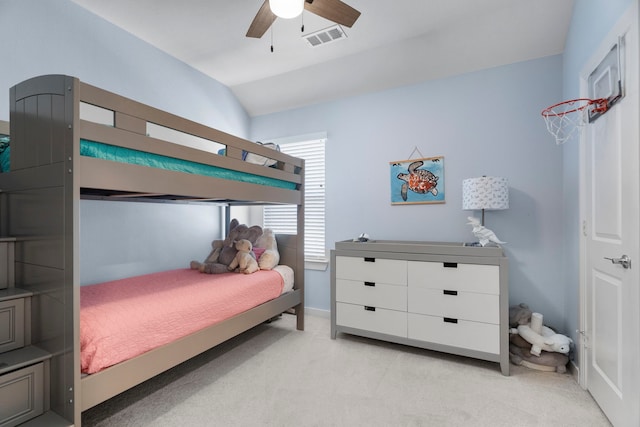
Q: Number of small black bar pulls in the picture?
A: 6